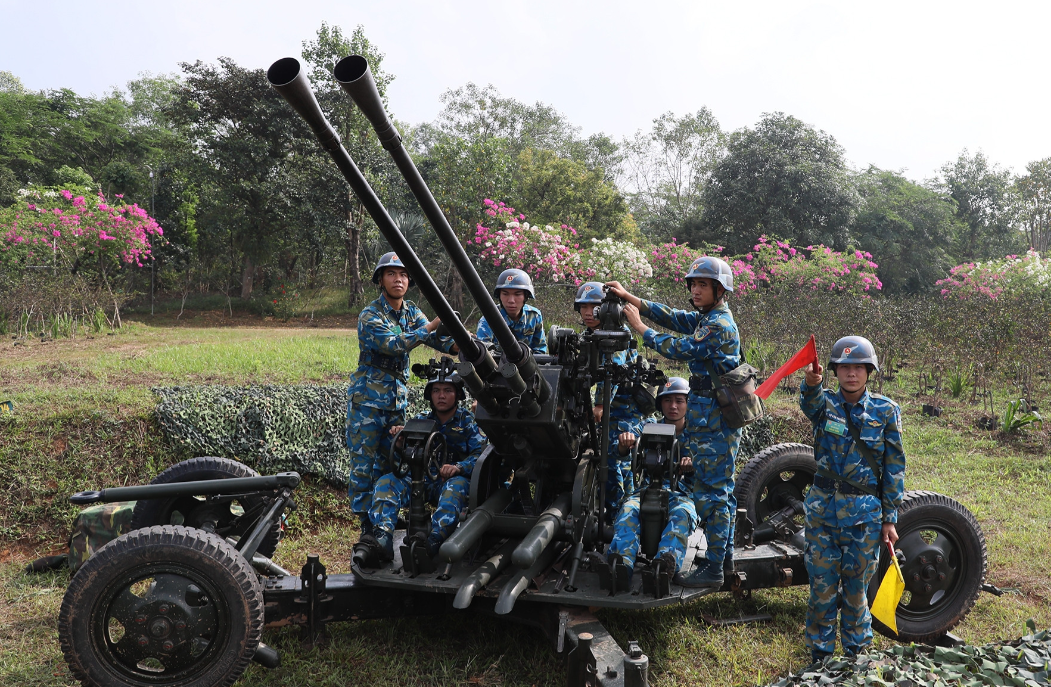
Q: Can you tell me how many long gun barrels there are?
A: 2